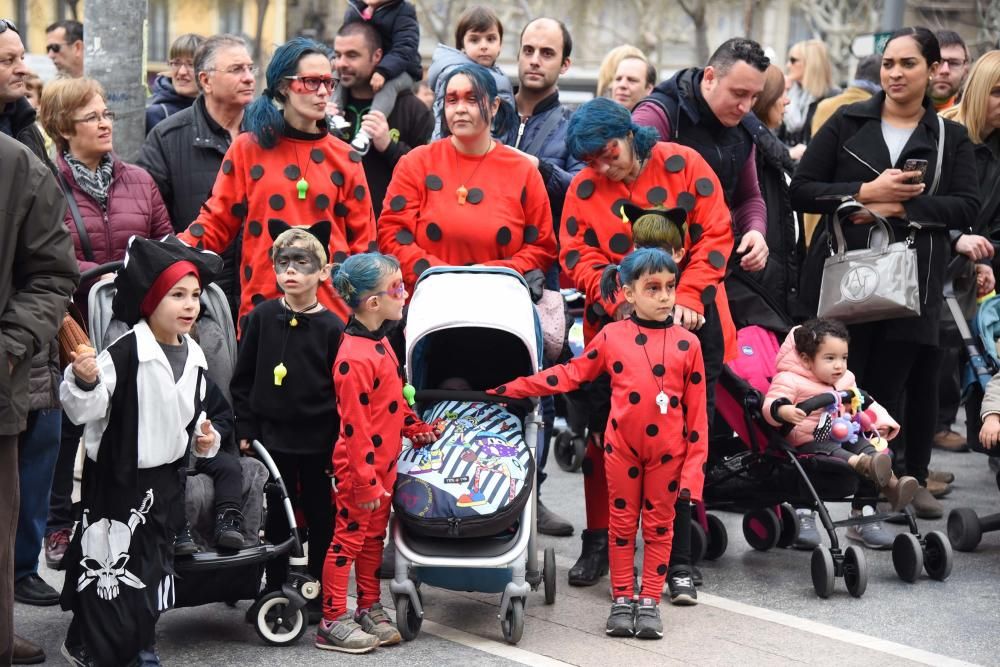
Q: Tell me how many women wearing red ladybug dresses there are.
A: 3